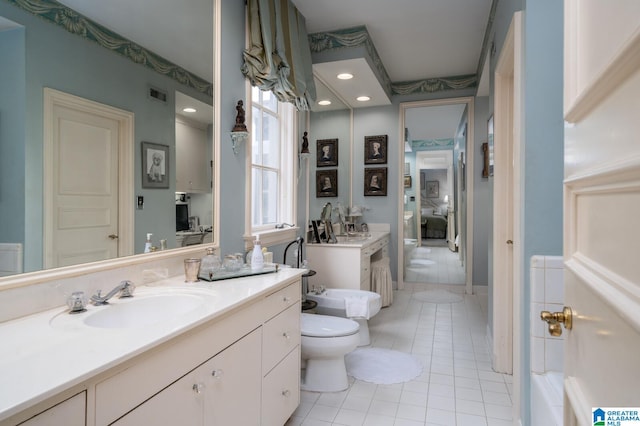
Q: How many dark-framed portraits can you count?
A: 4